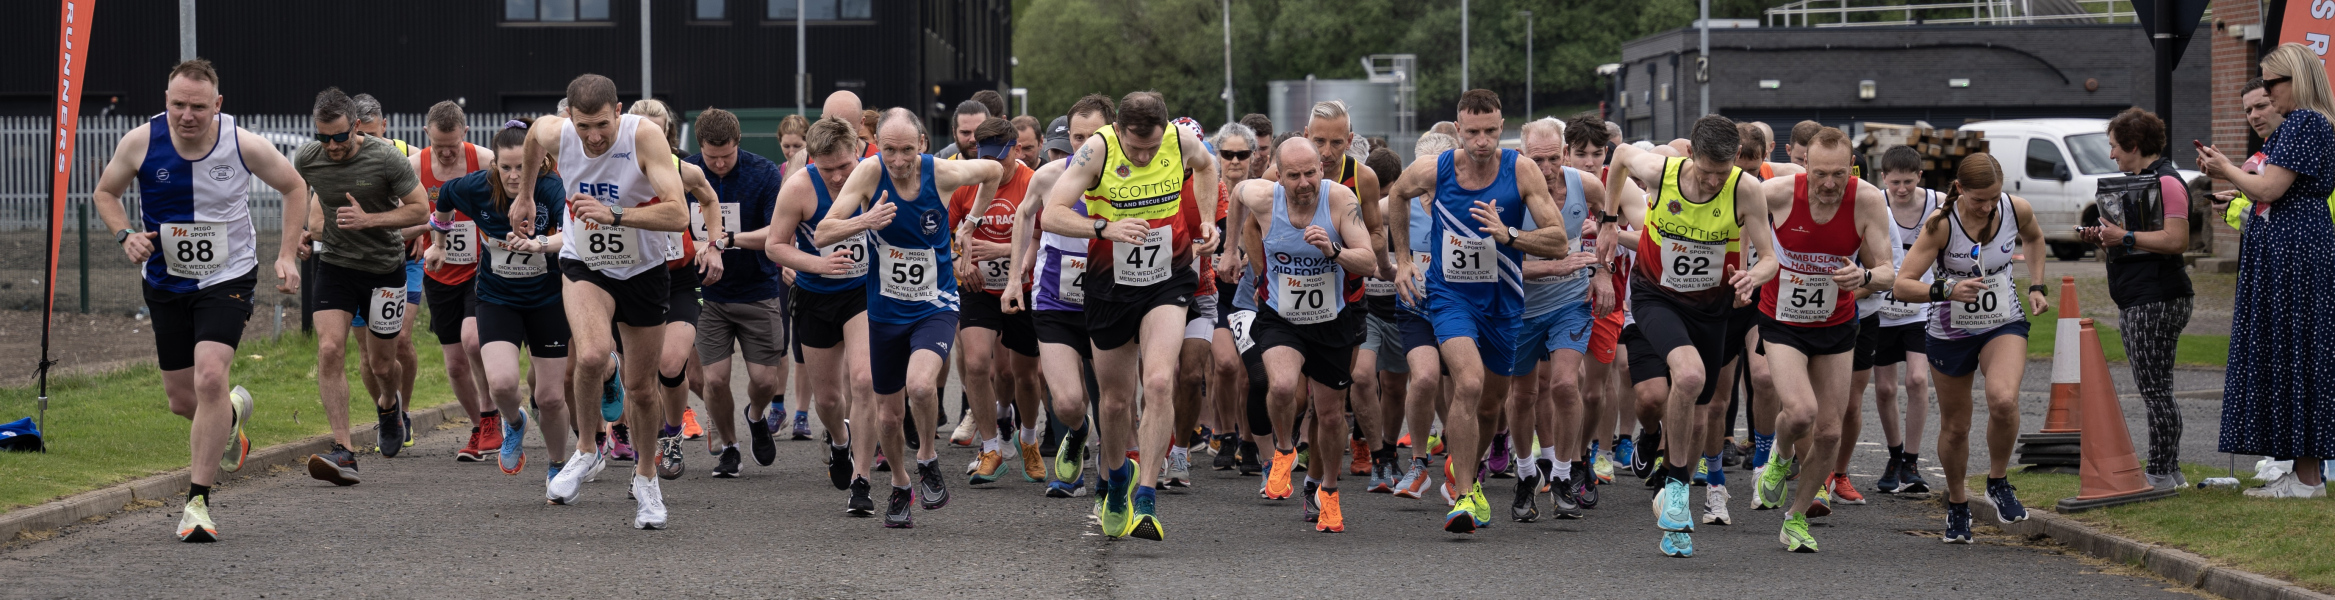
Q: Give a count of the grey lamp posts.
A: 7